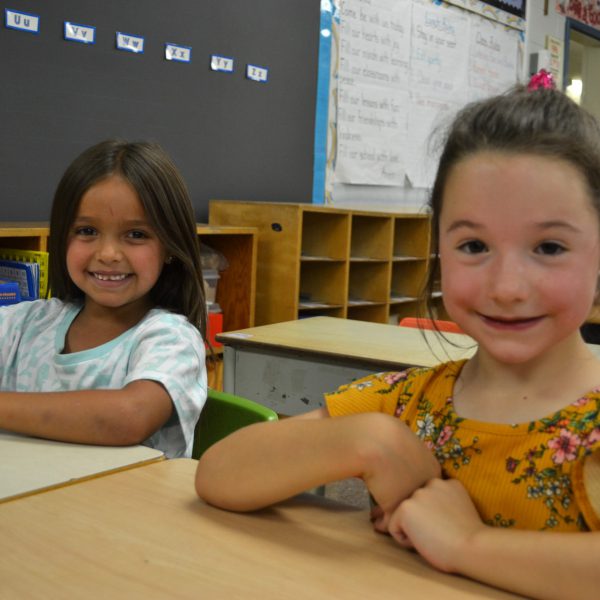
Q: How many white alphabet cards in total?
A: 6